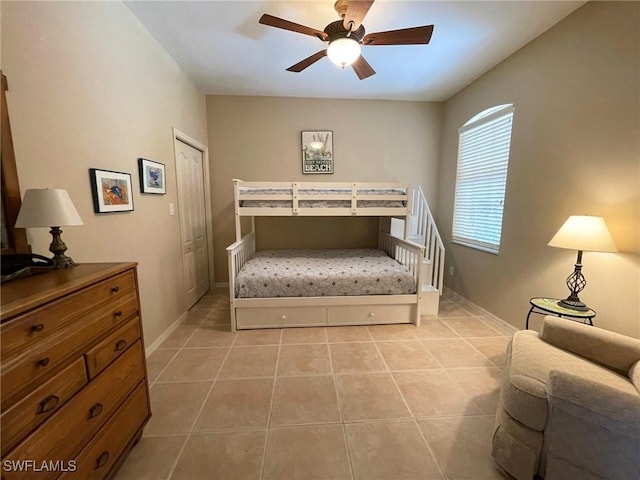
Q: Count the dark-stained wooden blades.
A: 5